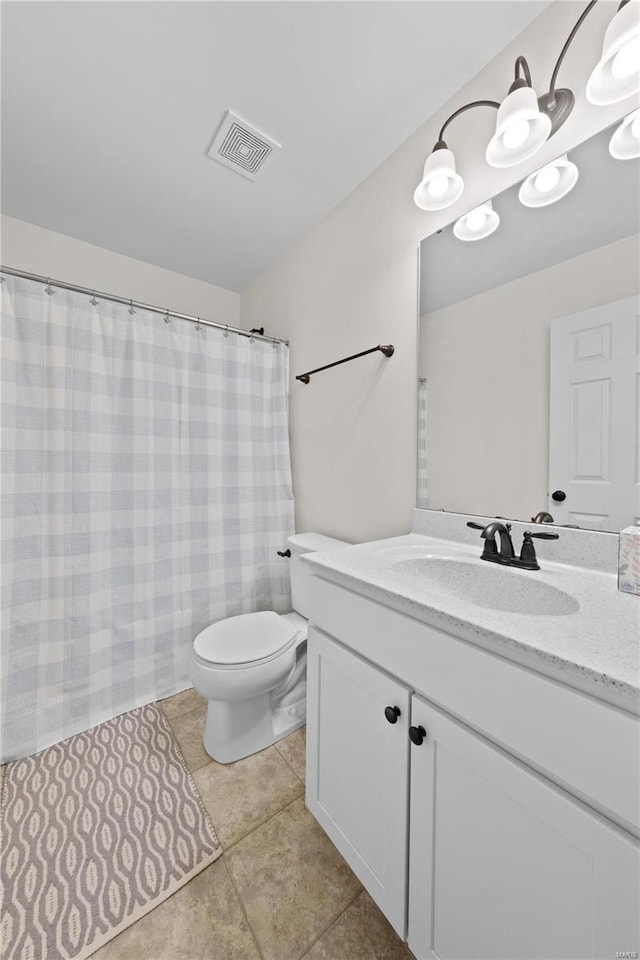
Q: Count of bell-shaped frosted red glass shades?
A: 0